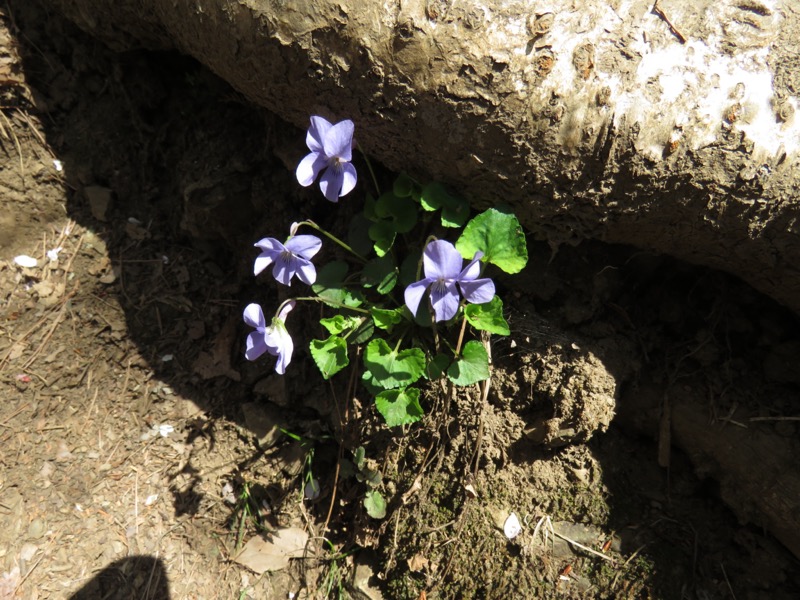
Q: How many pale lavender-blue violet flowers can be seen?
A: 4